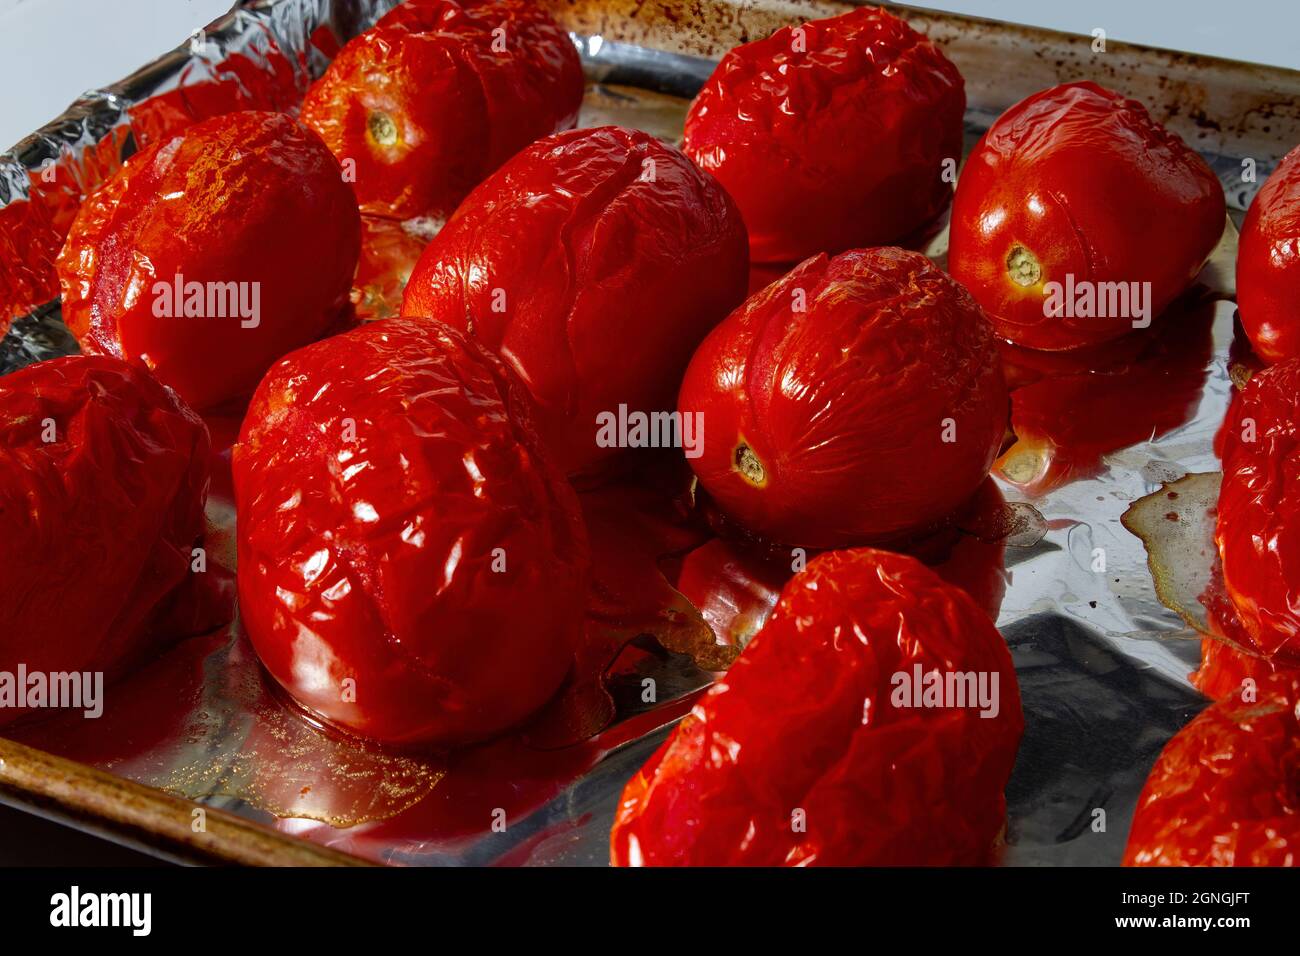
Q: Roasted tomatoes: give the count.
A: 12